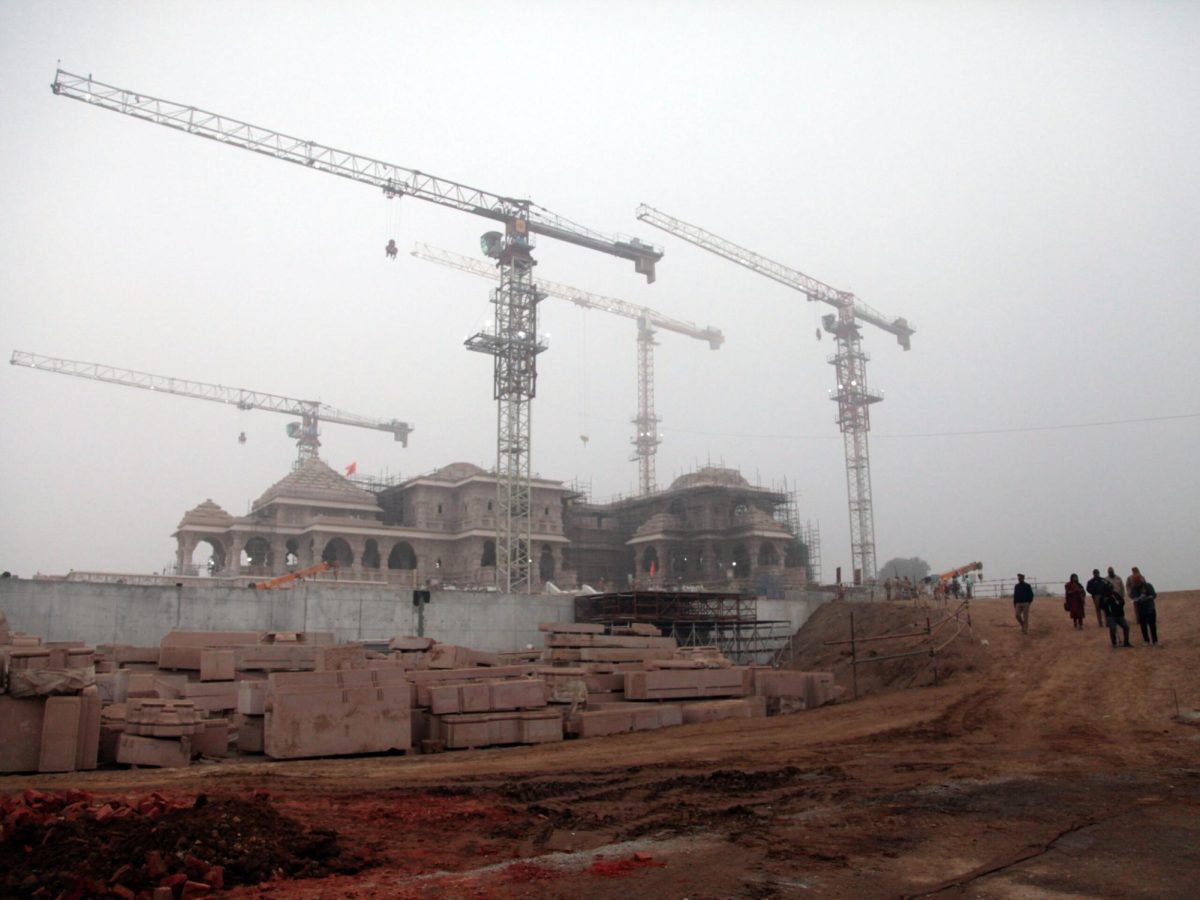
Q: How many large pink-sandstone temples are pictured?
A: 1